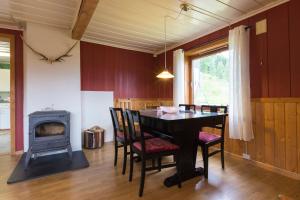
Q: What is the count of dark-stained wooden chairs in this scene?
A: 4